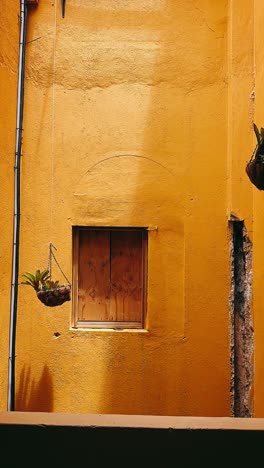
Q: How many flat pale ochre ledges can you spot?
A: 1